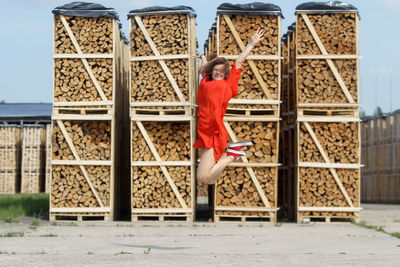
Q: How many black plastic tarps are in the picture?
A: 4